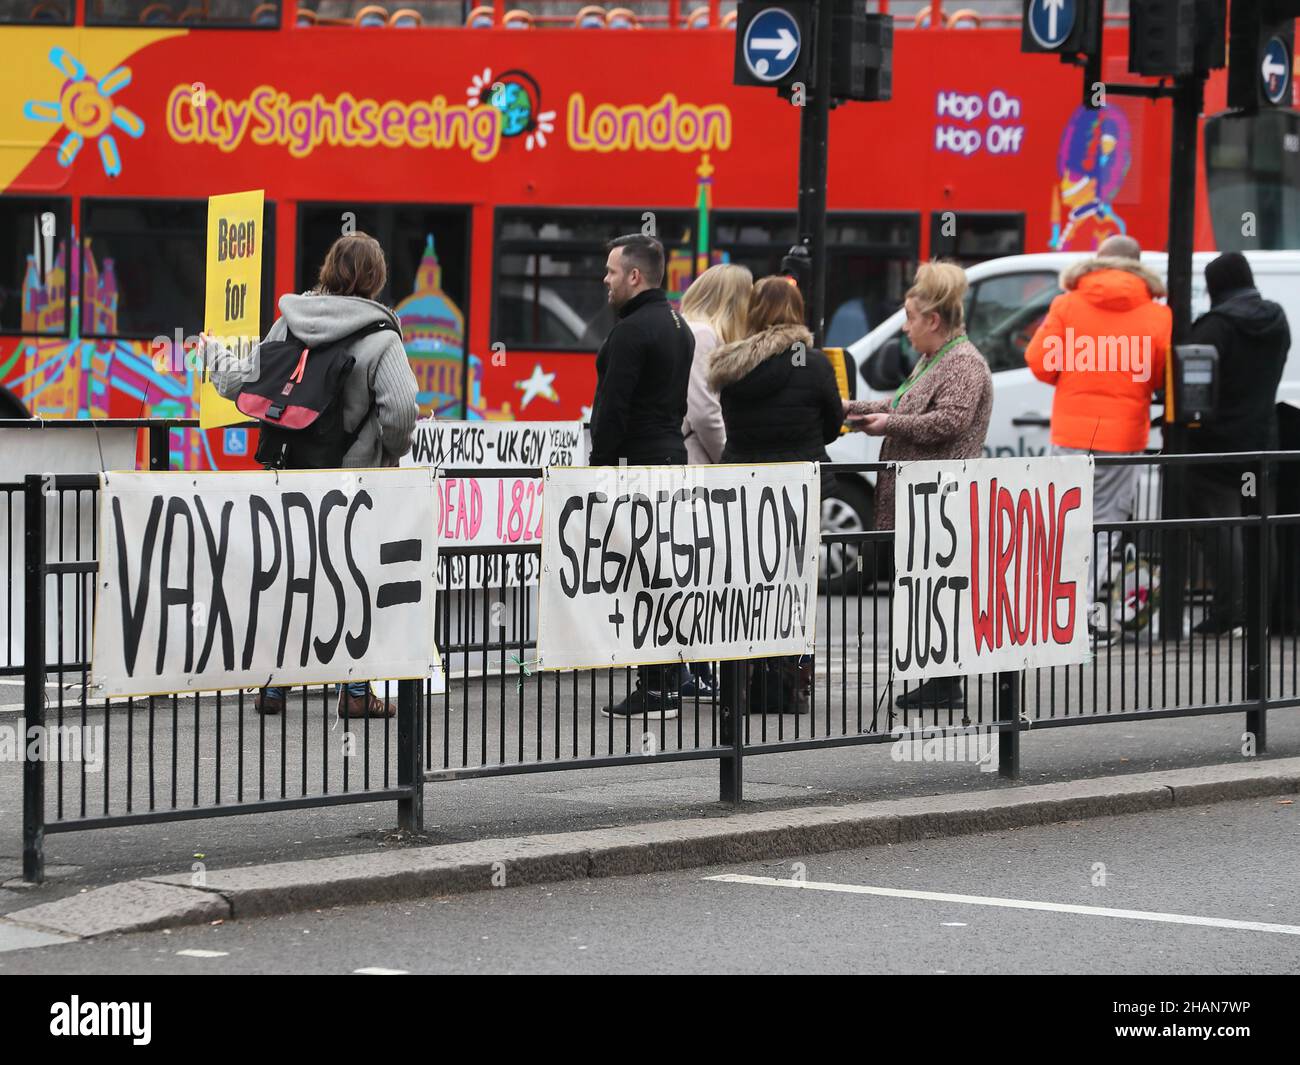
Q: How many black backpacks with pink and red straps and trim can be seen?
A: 1